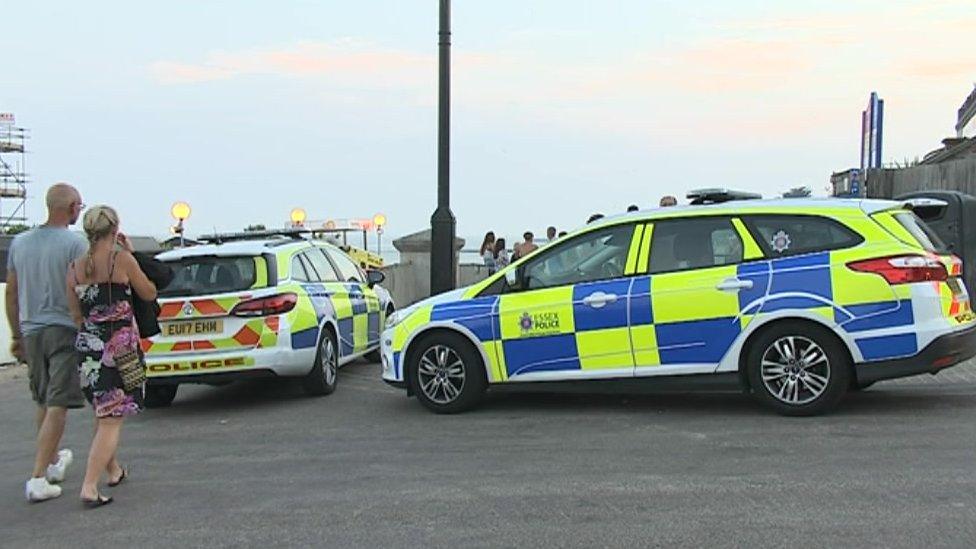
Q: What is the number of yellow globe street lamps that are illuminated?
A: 3